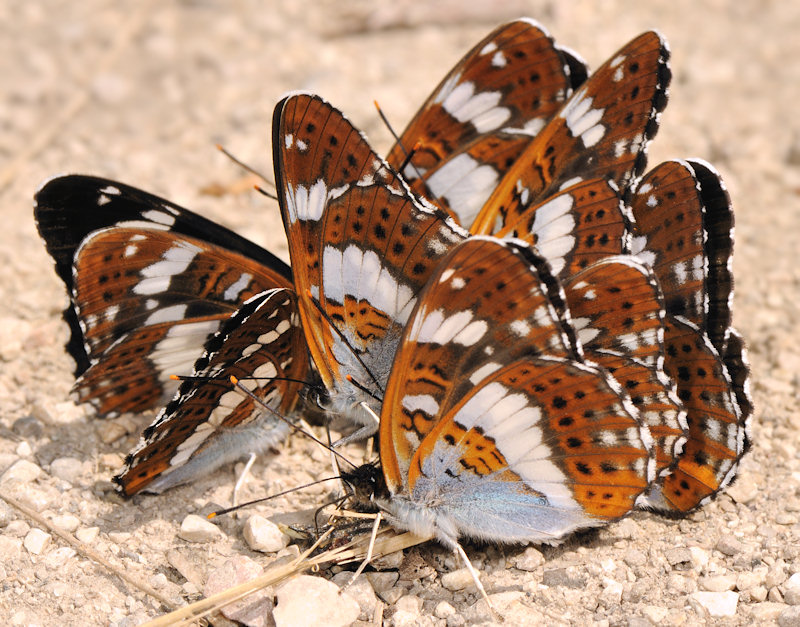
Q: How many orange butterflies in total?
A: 8